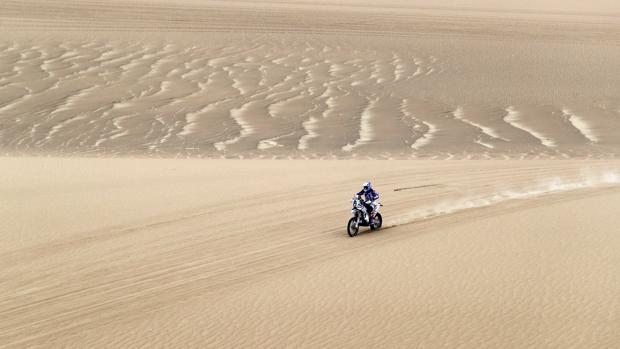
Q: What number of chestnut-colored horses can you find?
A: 0